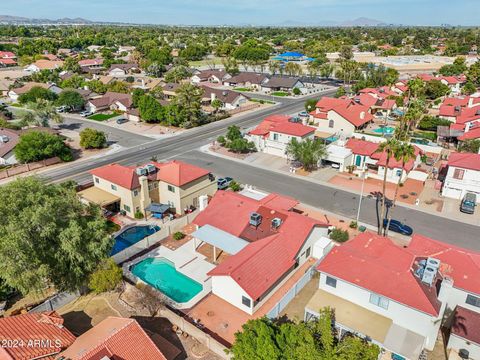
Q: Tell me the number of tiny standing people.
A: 0